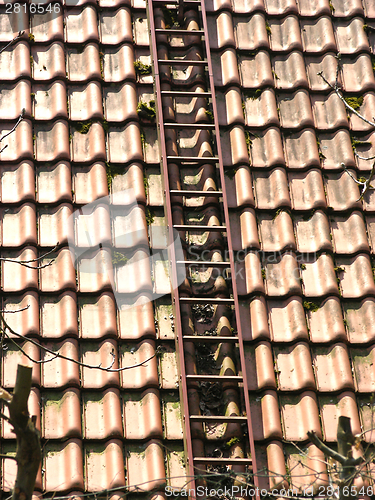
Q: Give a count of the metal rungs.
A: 14